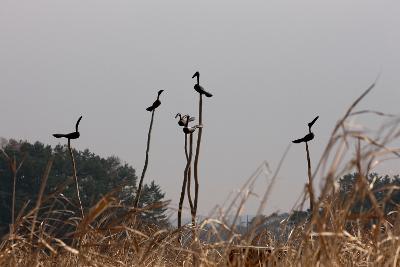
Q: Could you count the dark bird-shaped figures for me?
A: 6